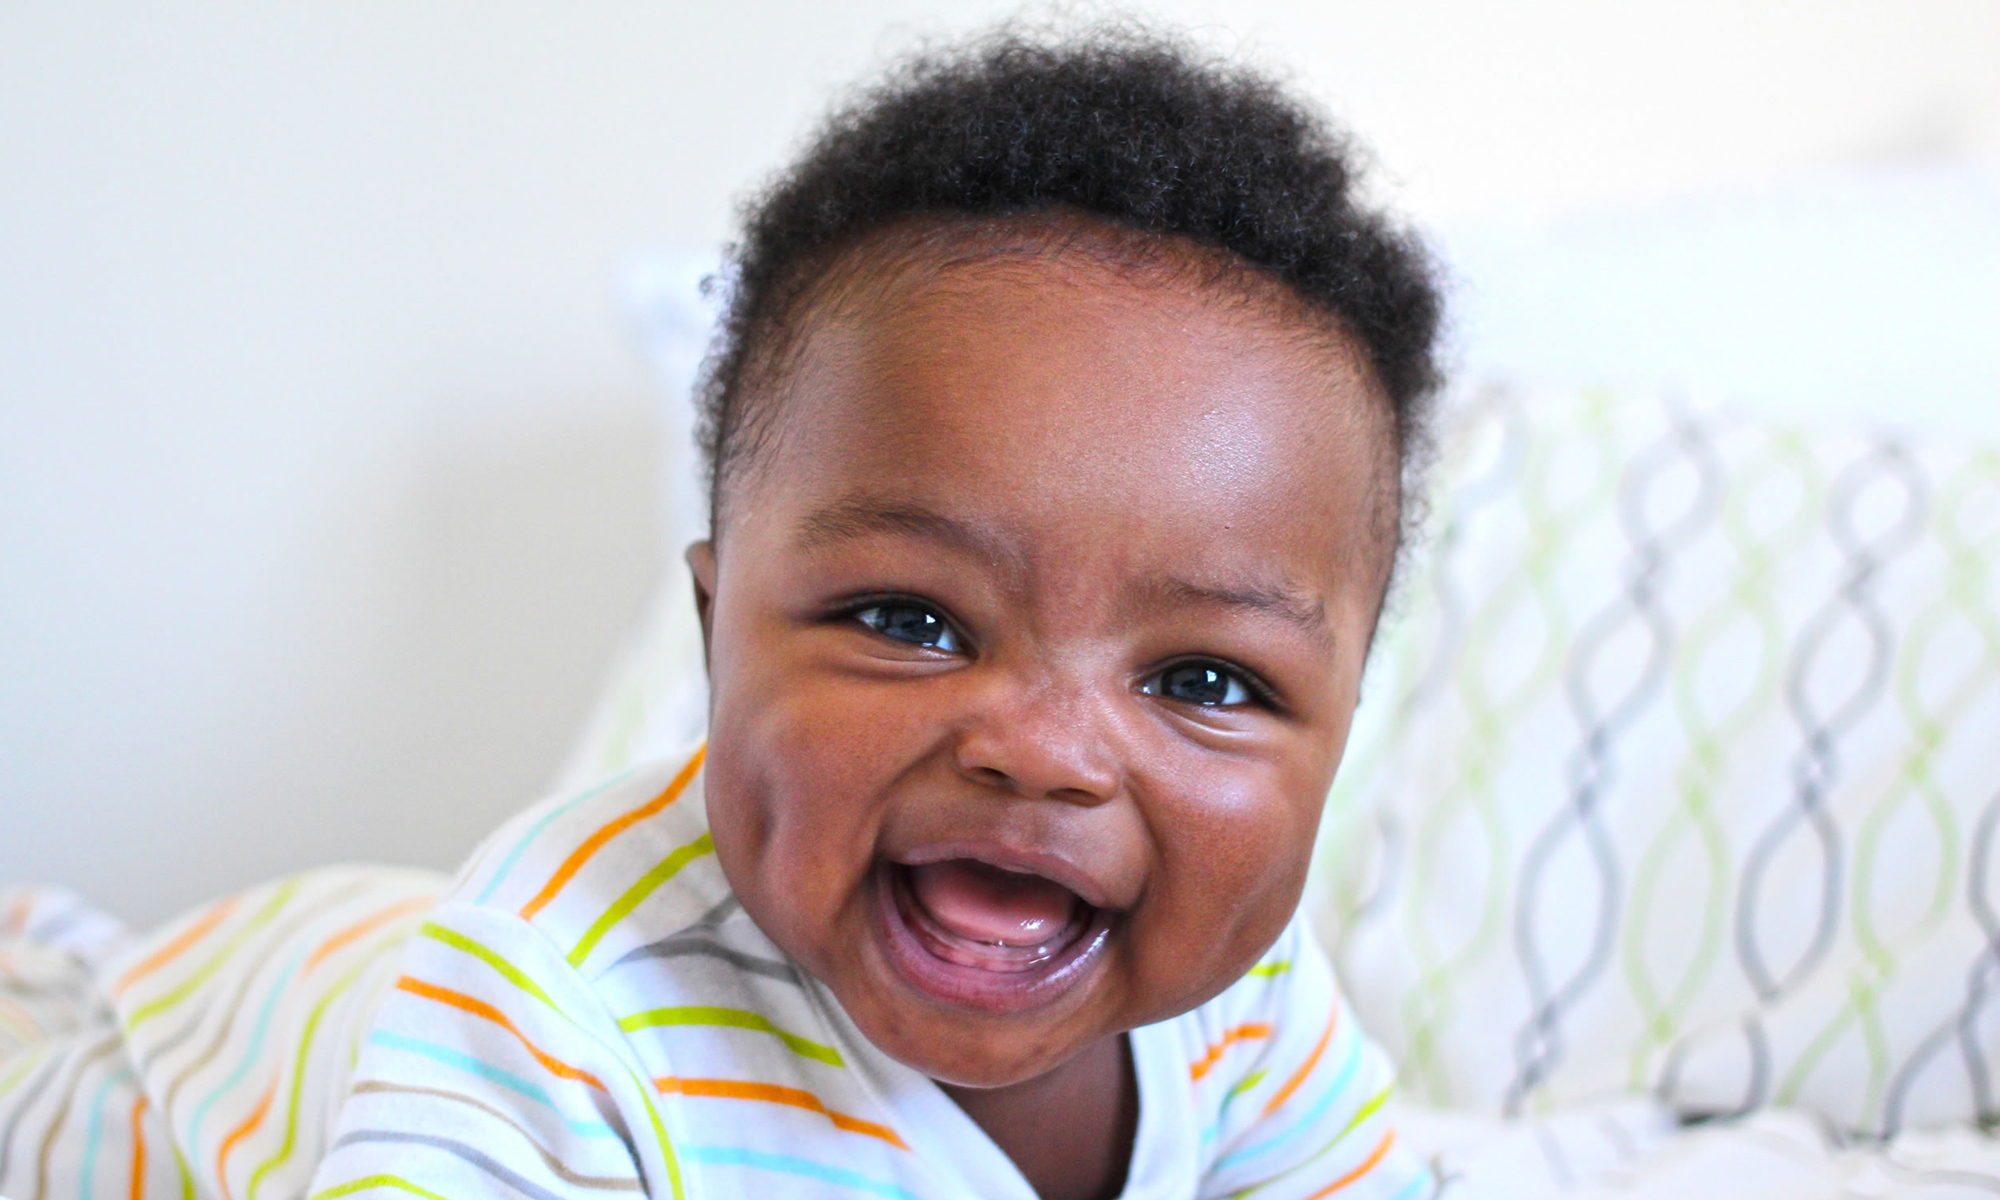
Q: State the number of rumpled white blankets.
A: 1